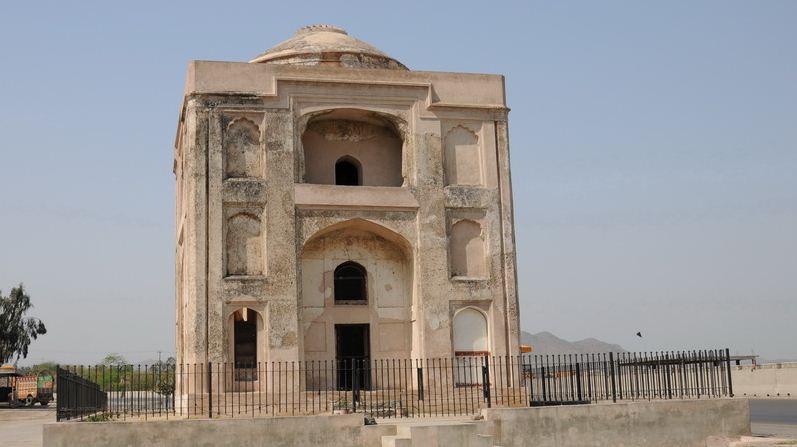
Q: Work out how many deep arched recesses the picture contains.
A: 2